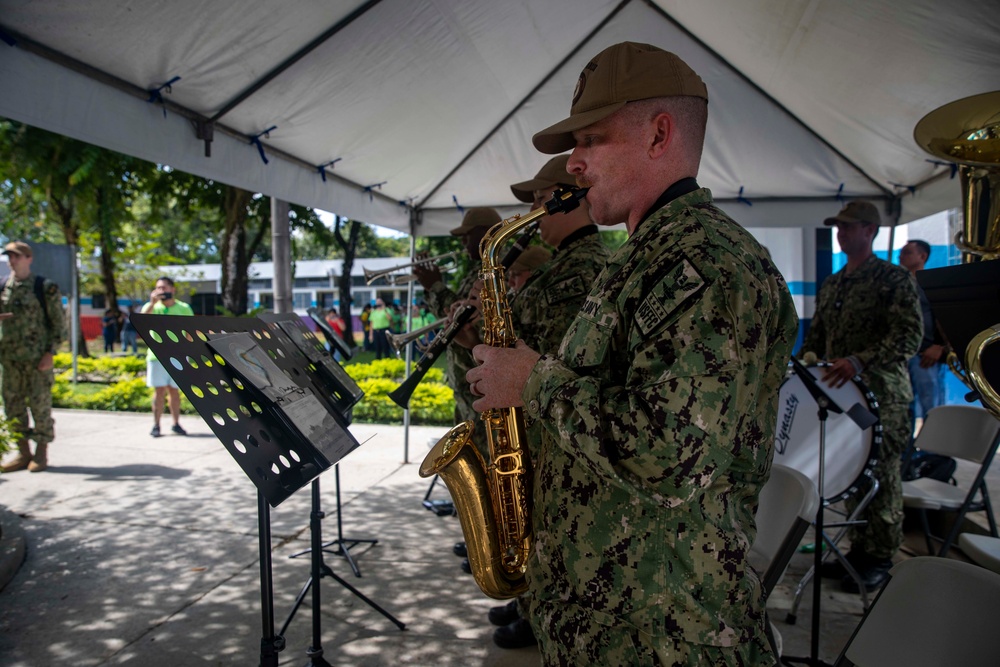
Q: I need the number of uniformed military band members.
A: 5